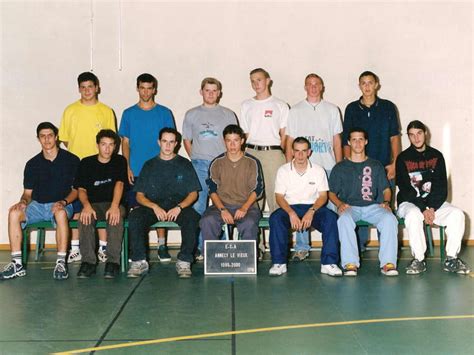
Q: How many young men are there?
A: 13